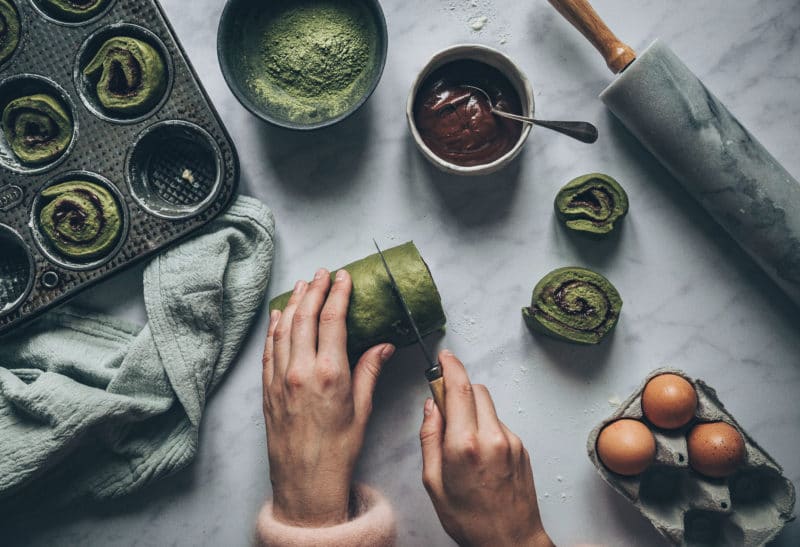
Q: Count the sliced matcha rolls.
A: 7